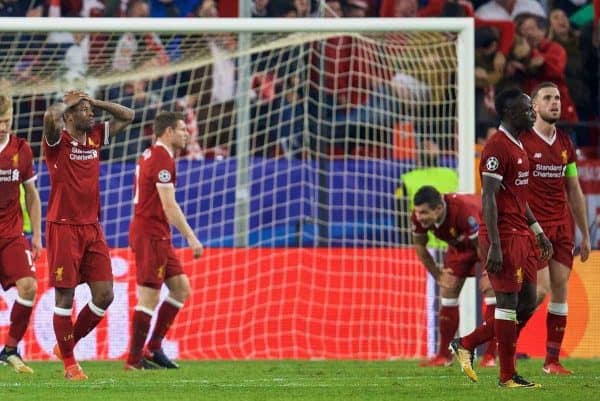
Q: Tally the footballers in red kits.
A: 6